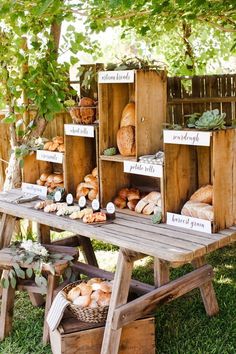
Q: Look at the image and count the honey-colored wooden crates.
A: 6